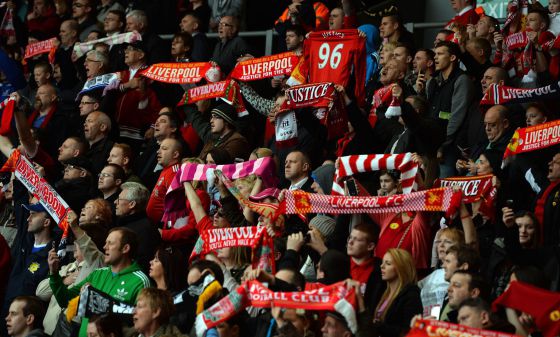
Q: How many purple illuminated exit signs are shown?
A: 0